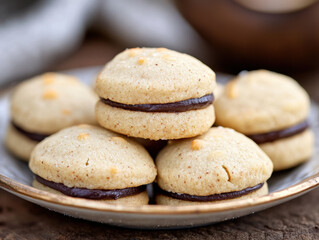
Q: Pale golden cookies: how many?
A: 5